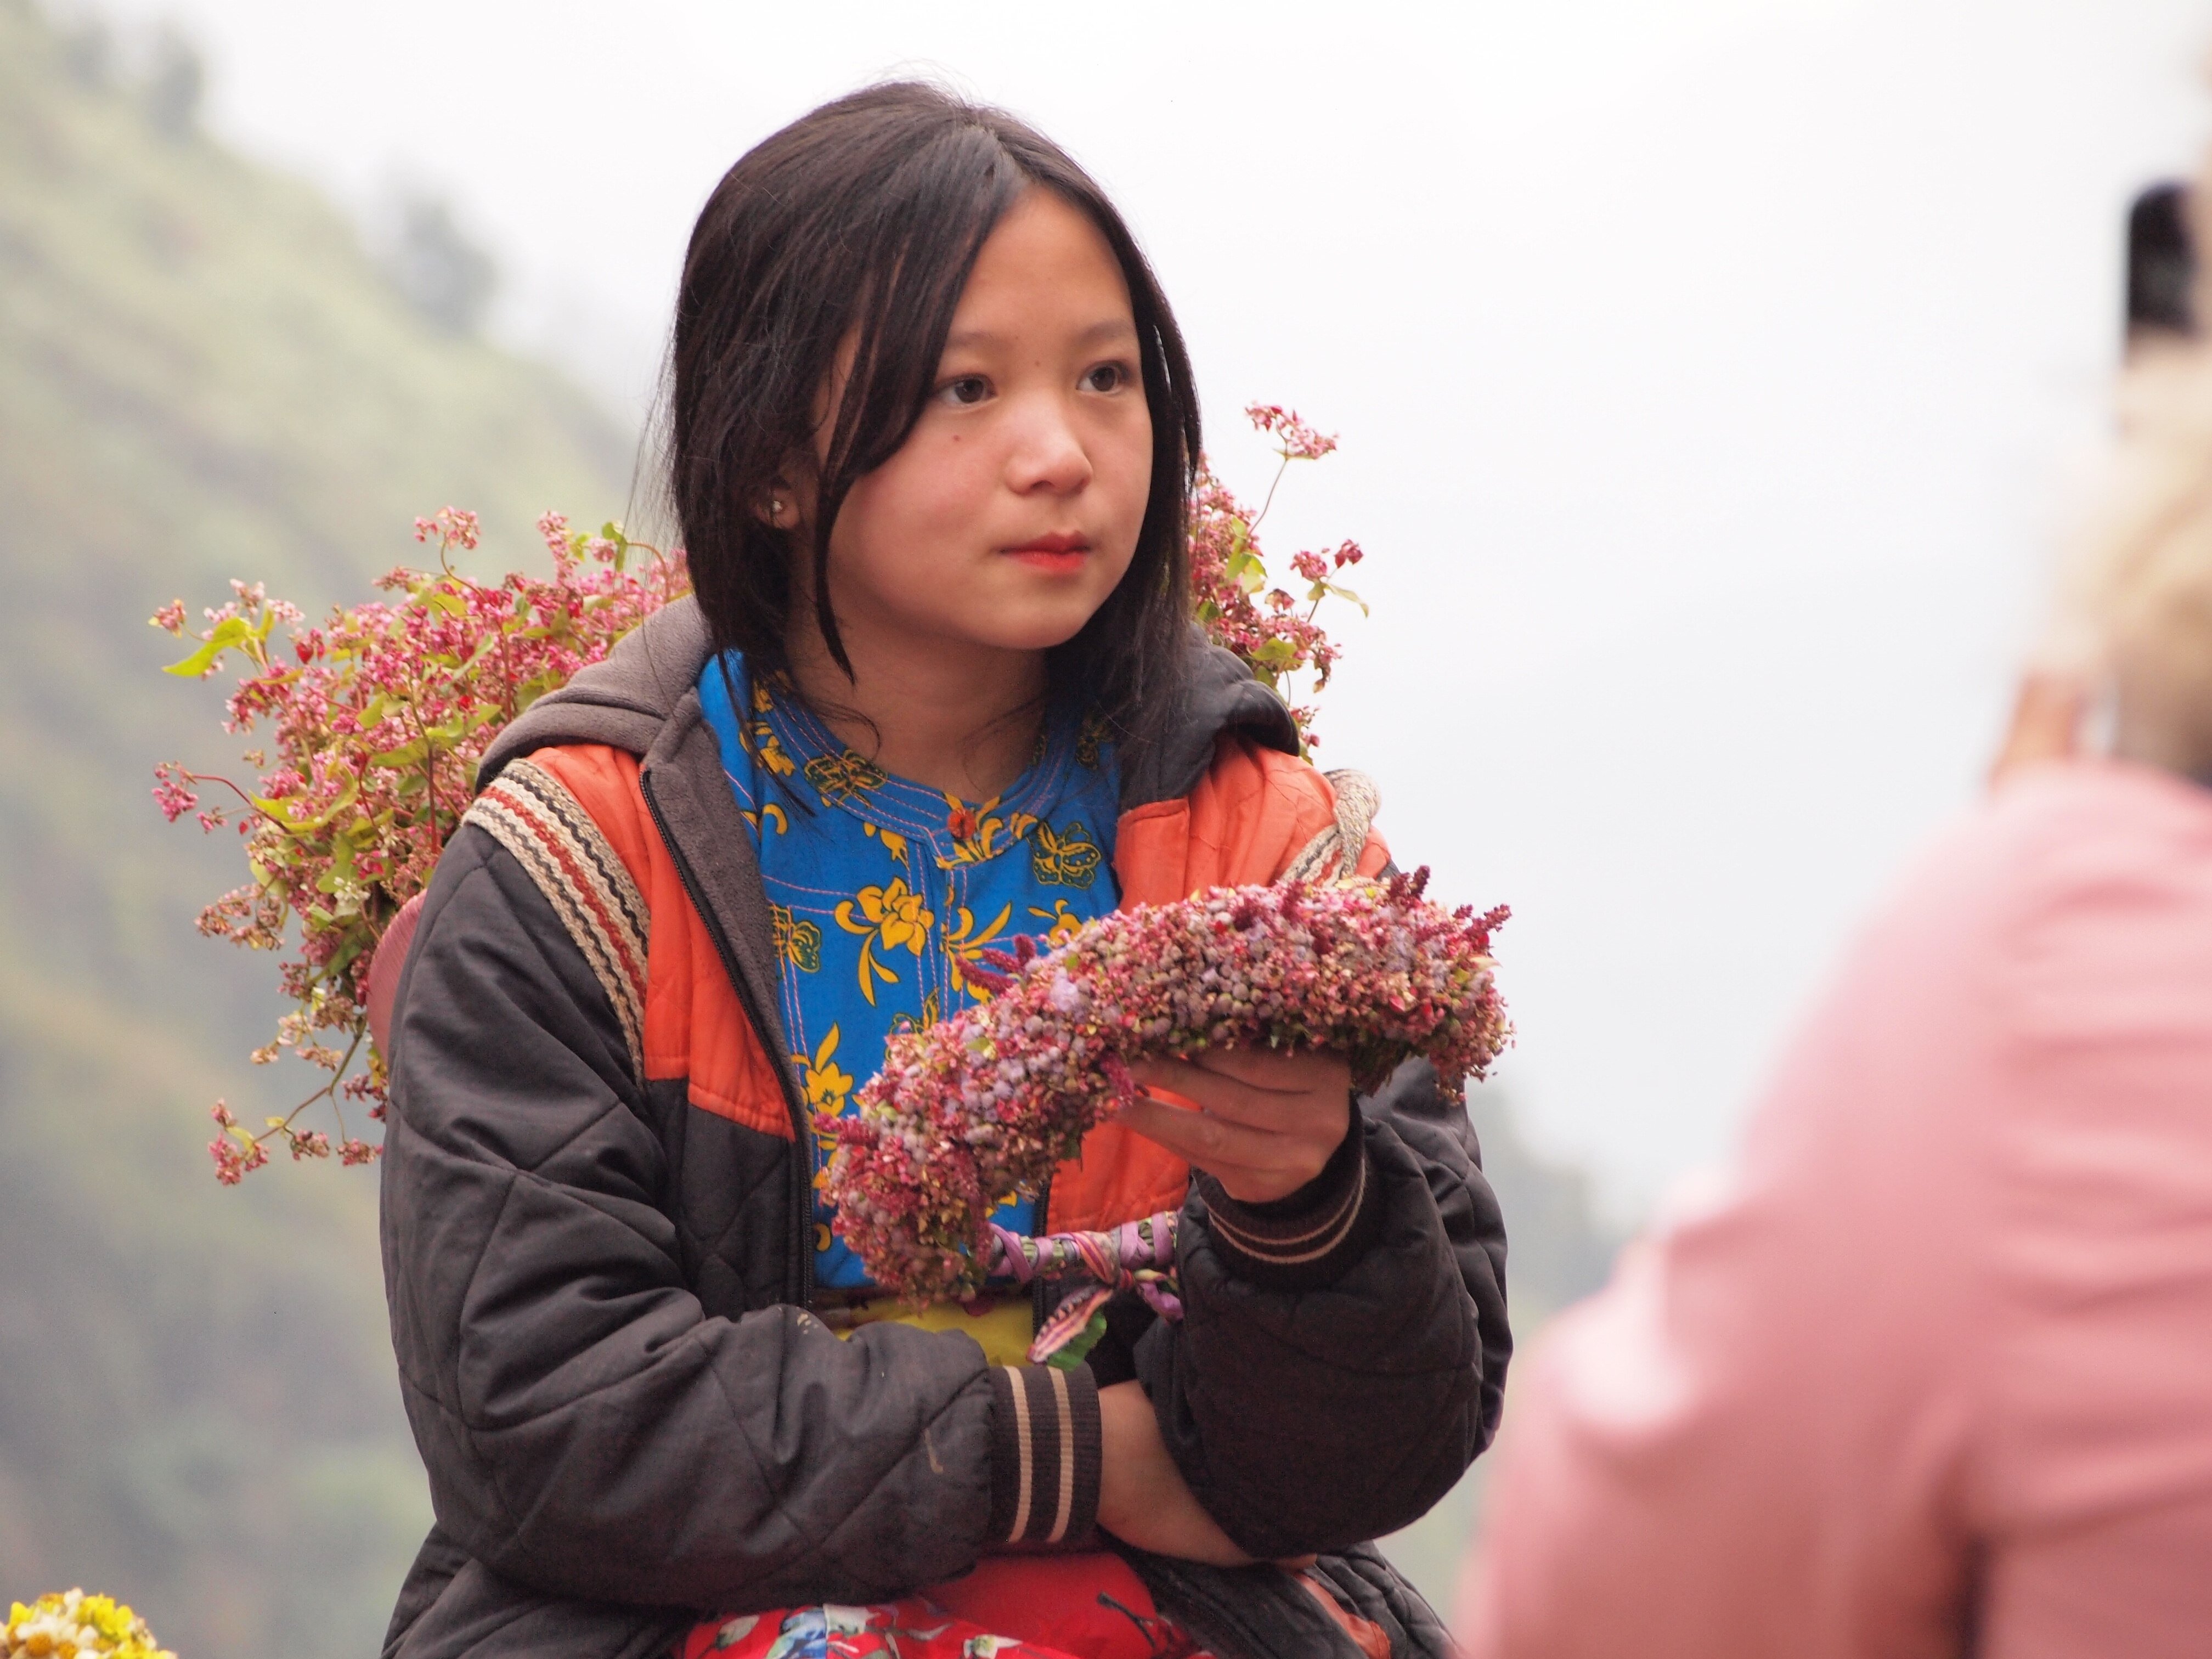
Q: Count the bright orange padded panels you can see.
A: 2